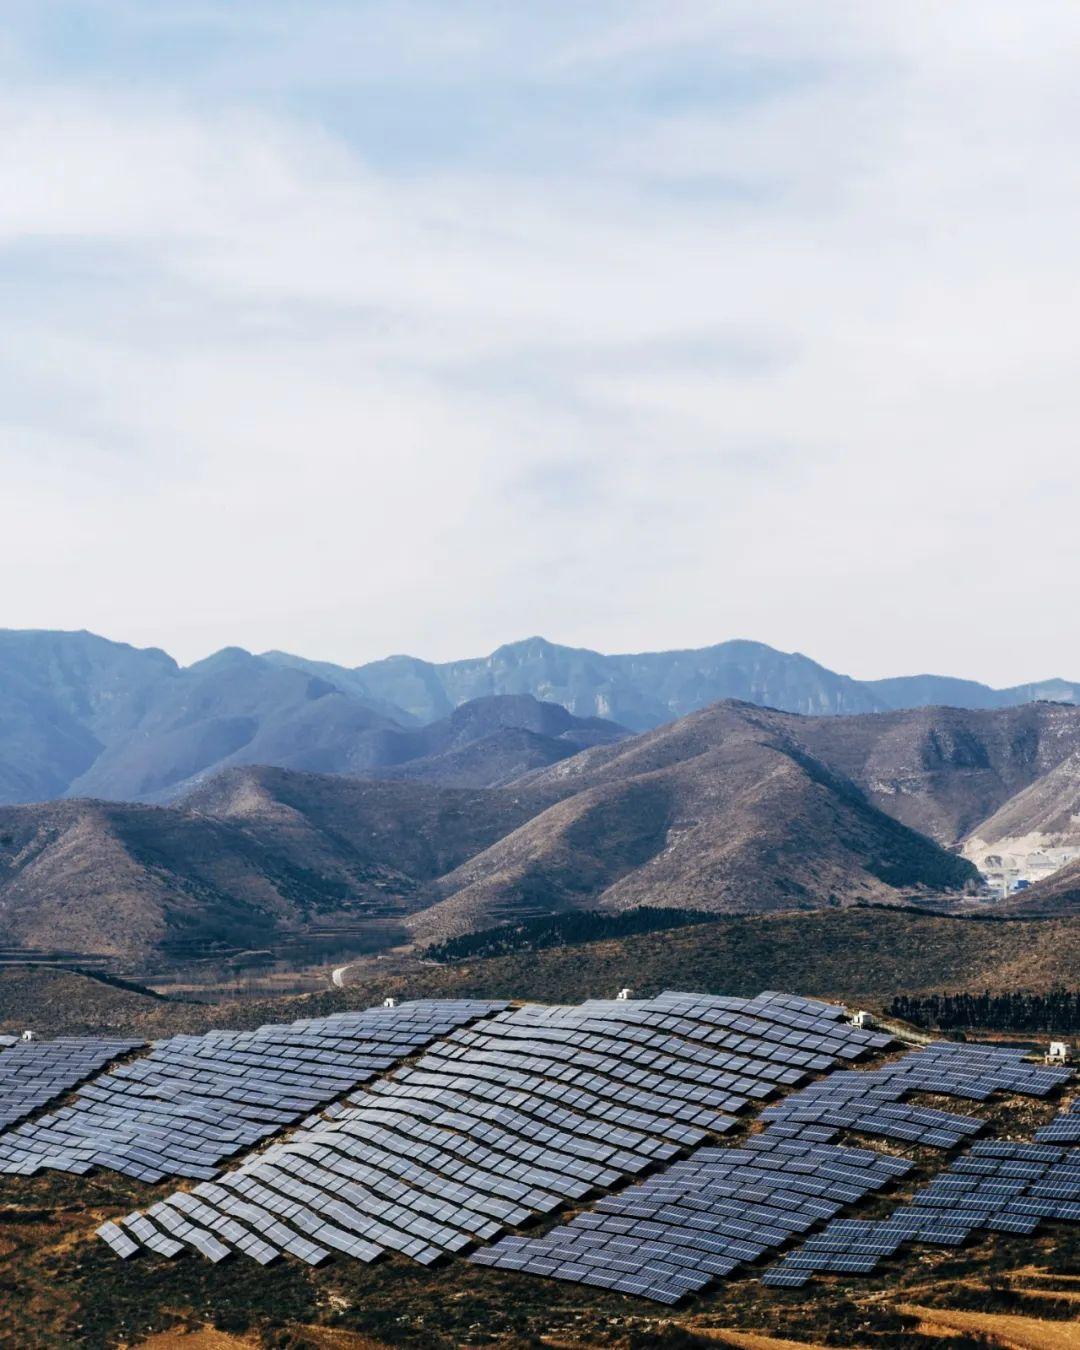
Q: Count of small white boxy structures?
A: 5